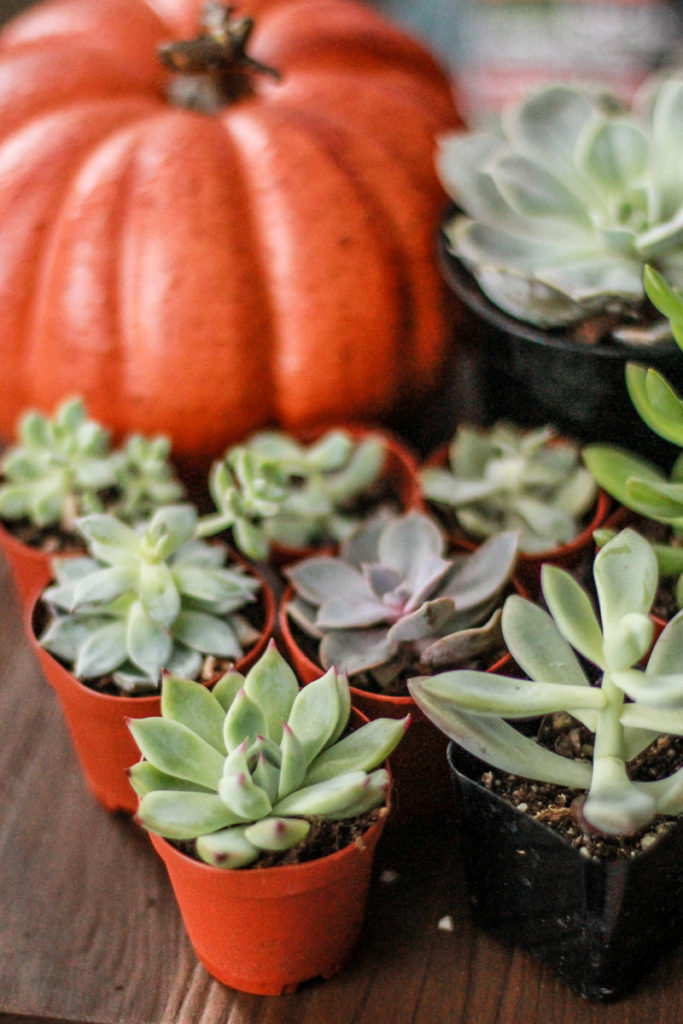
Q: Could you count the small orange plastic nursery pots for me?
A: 7